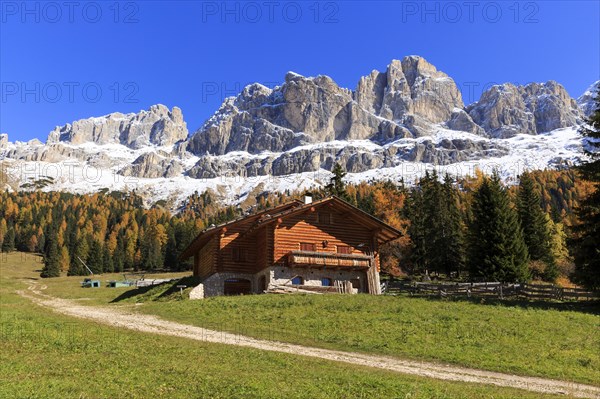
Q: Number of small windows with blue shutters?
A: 2